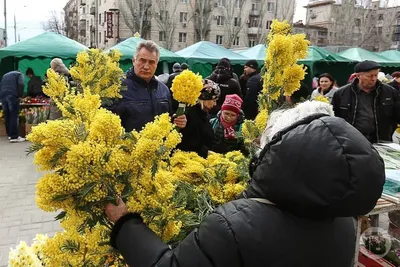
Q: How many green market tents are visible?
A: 7